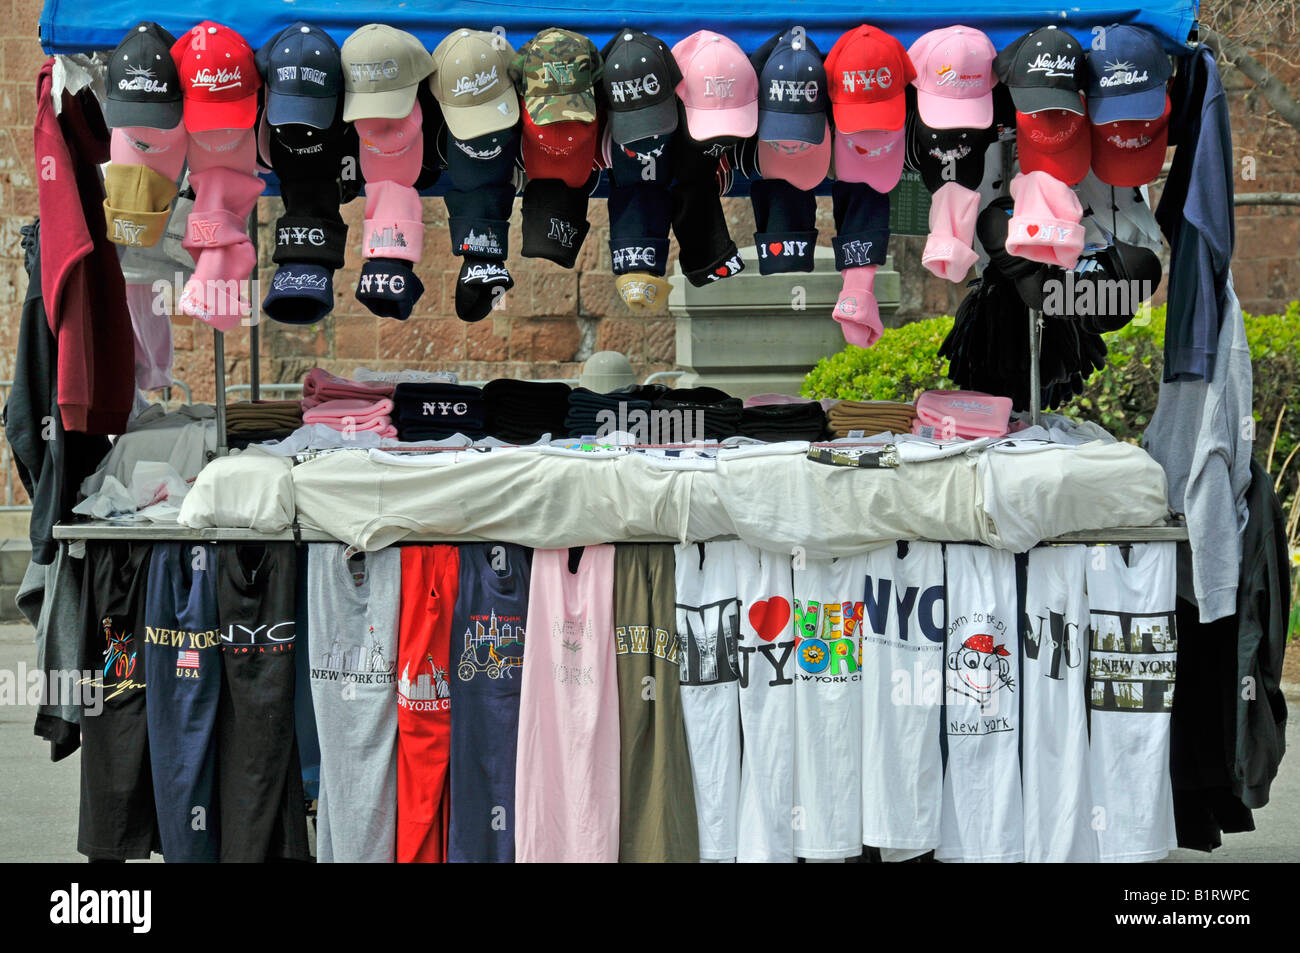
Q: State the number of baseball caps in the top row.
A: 13